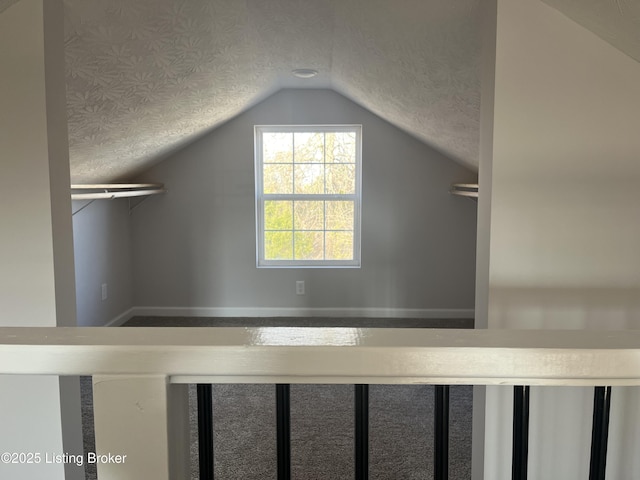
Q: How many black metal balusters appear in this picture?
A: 6